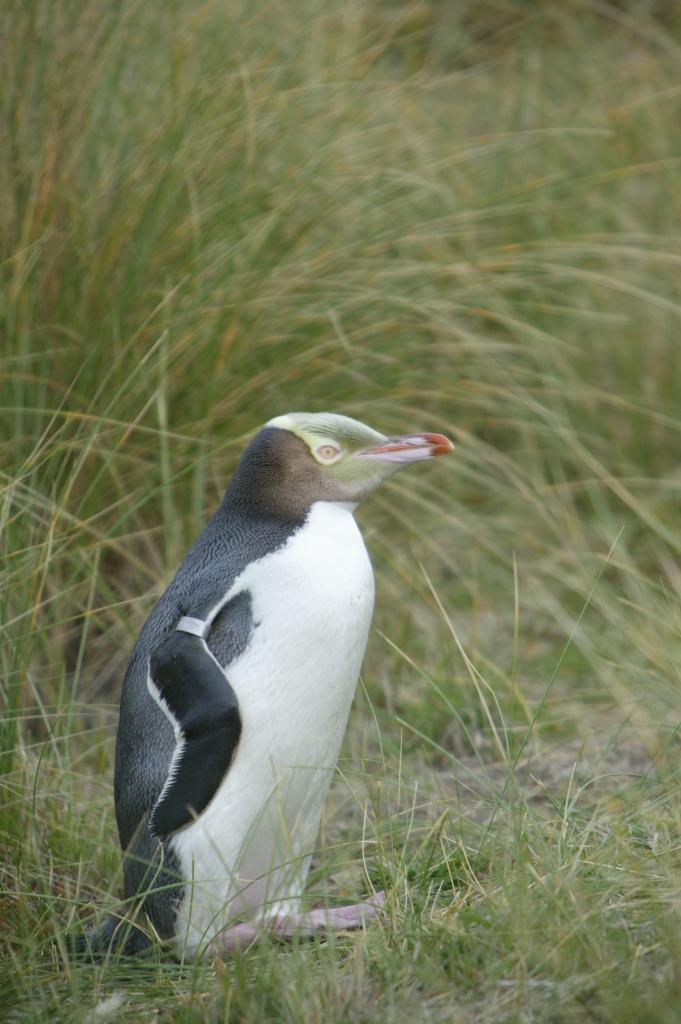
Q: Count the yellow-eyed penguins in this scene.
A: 1